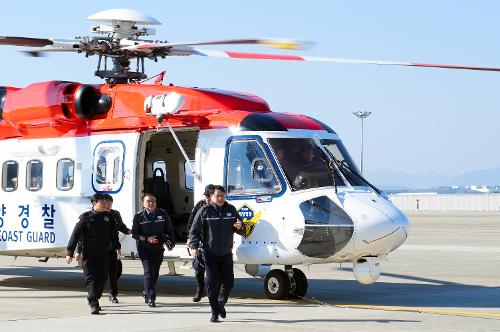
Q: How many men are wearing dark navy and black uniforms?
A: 5